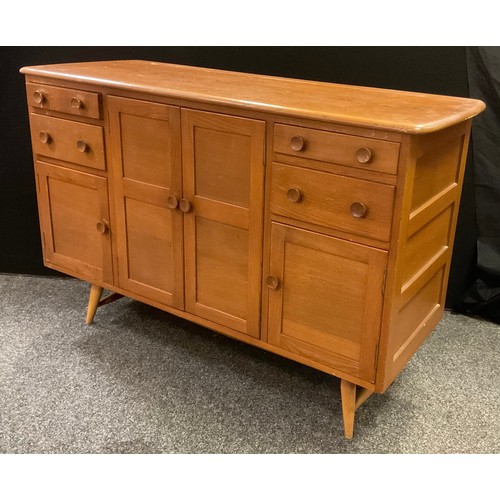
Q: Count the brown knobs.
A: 12